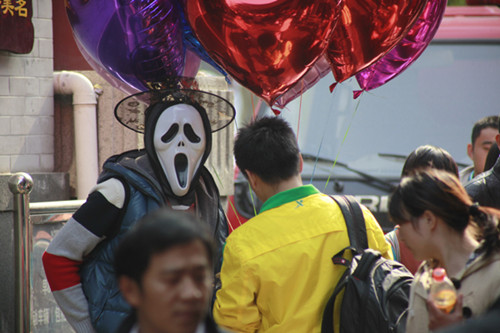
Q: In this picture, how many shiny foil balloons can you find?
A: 6